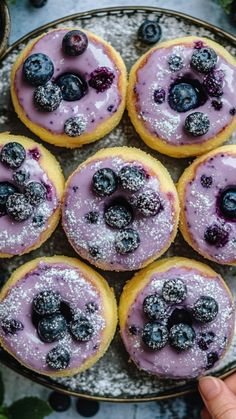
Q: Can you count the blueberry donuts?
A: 7